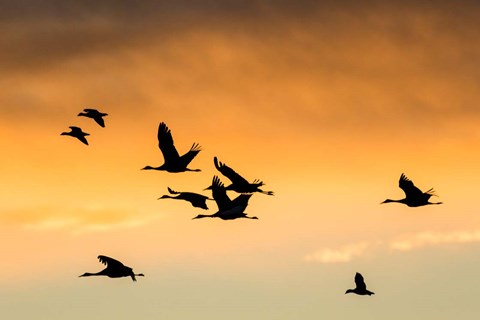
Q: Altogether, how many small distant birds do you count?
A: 3